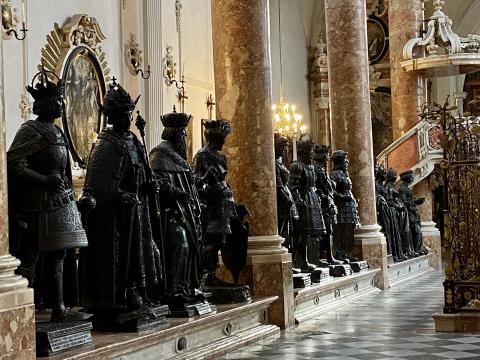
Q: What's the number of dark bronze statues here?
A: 11